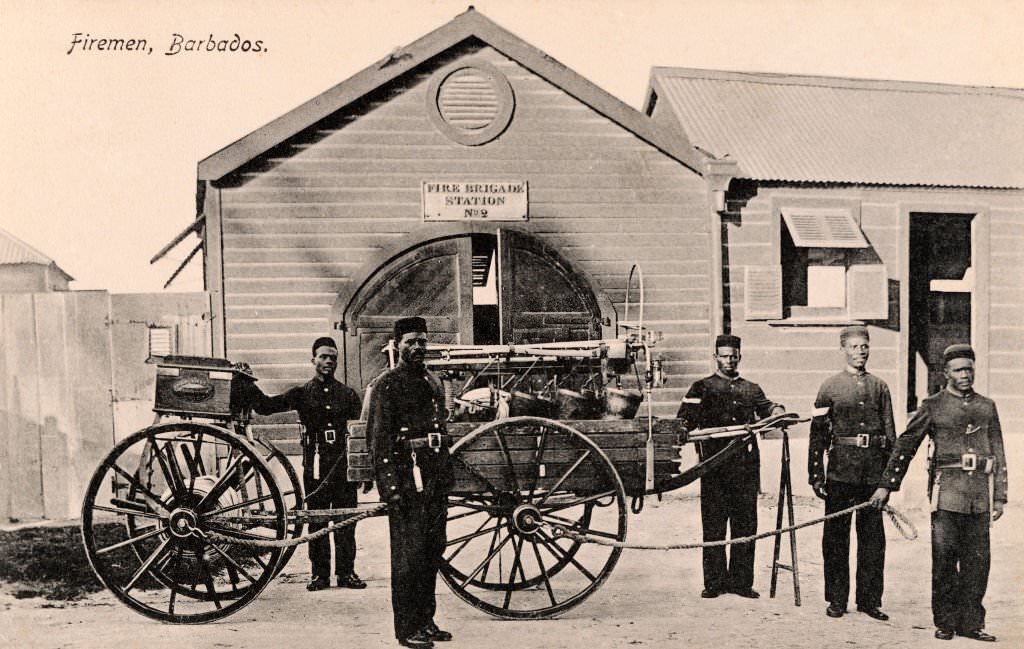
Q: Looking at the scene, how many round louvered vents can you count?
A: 1